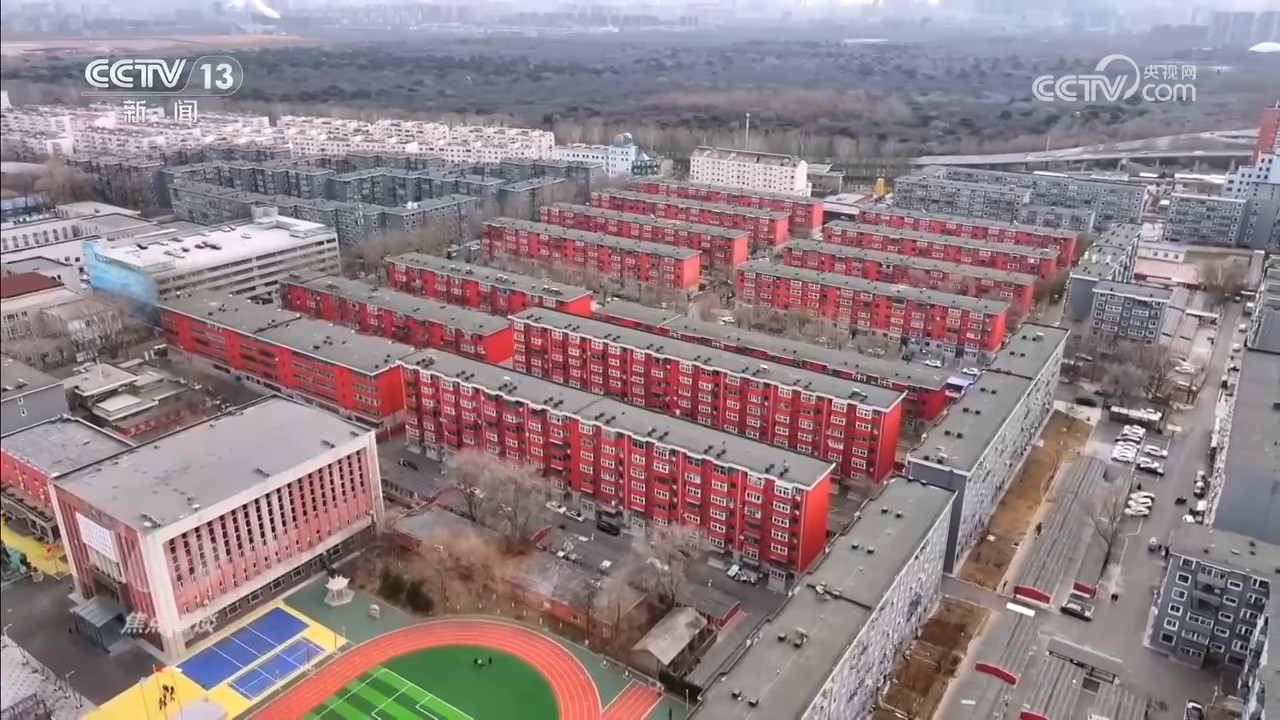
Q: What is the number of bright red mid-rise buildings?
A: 14